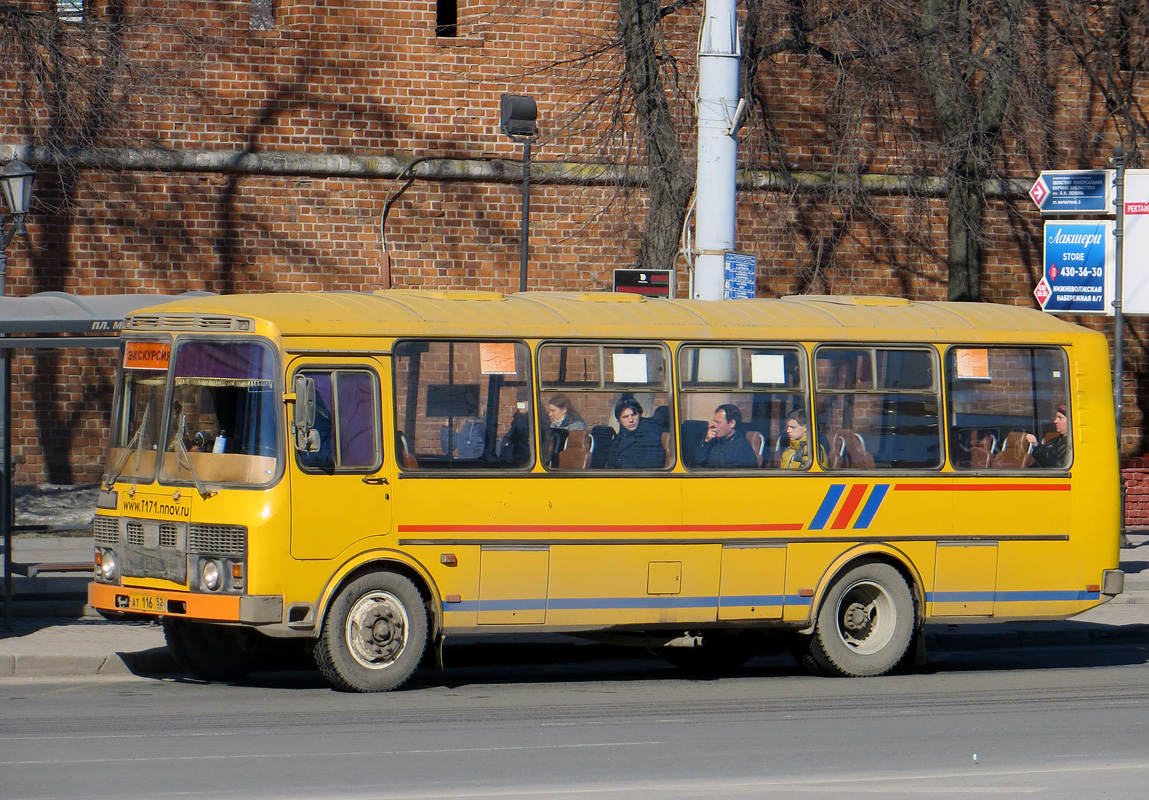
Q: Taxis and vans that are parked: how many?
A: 0